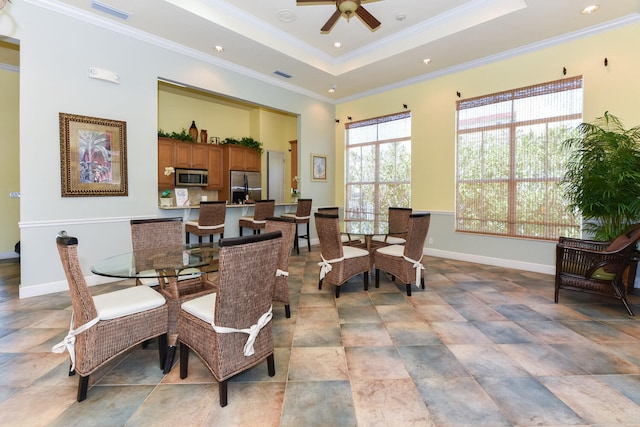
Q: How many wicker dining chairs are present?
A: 8